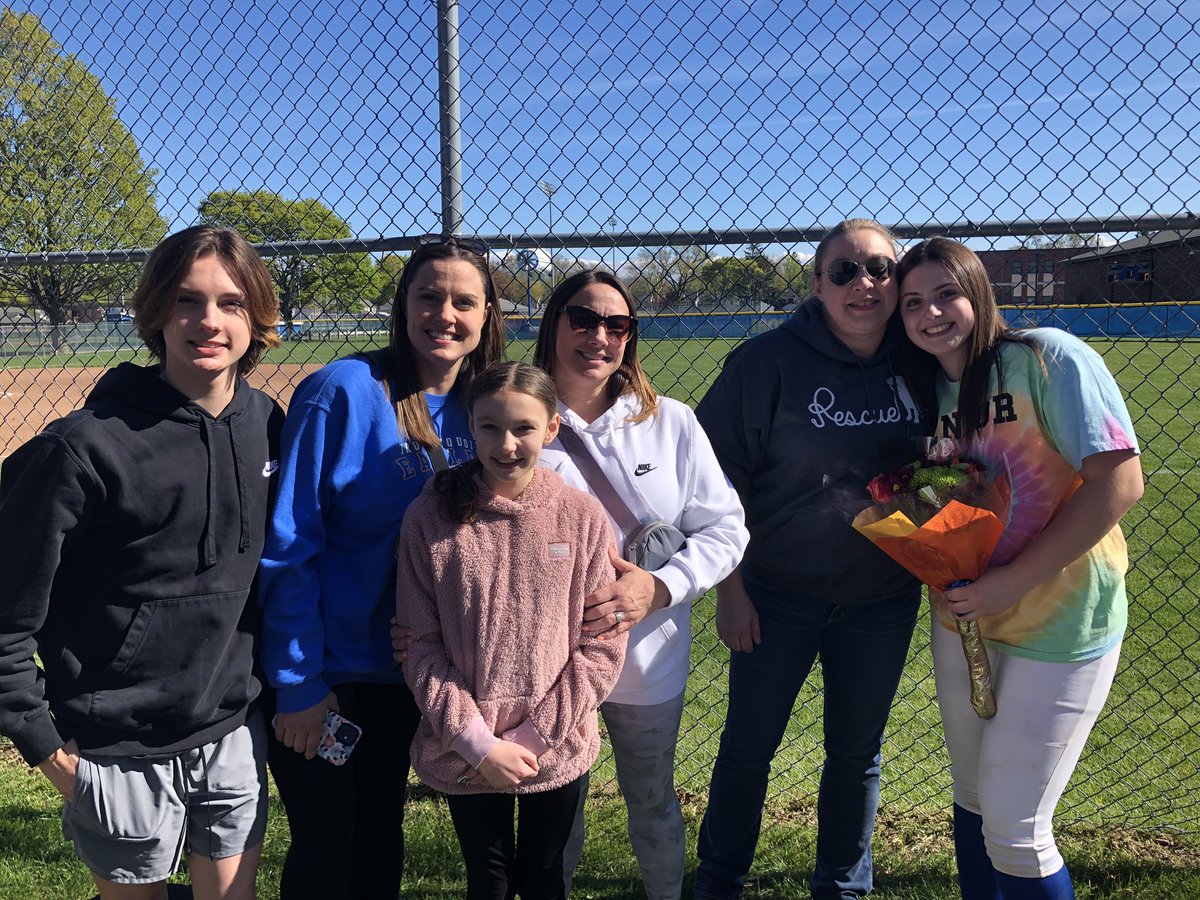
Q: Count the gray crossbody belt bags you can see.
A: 1